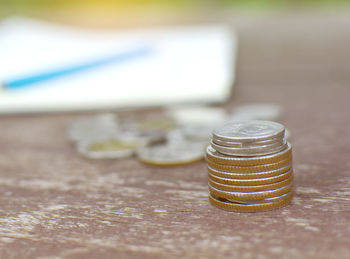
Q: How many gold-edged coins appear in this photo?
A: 7